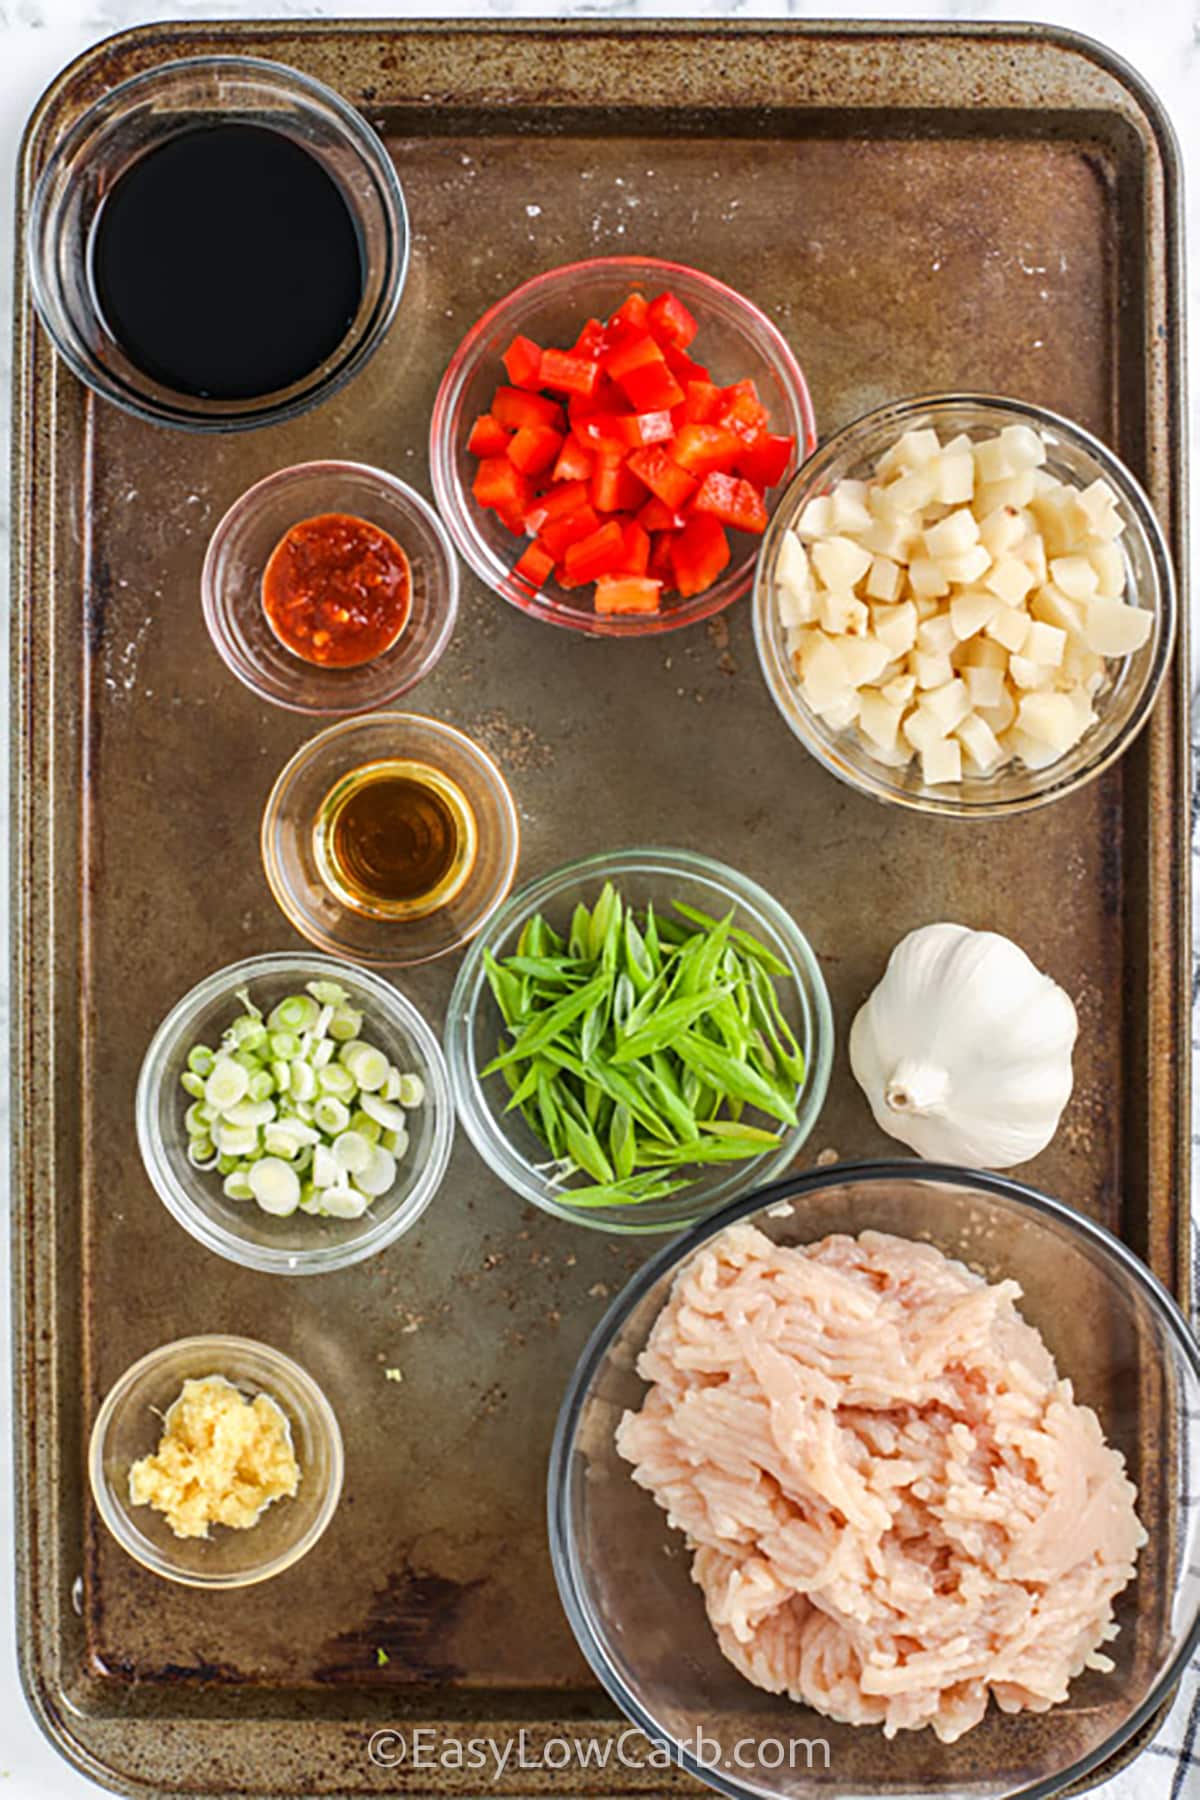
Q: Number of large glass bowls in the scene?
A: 1